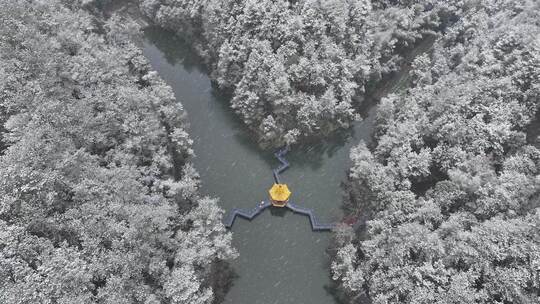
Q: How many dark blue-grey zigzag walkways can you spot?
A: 3